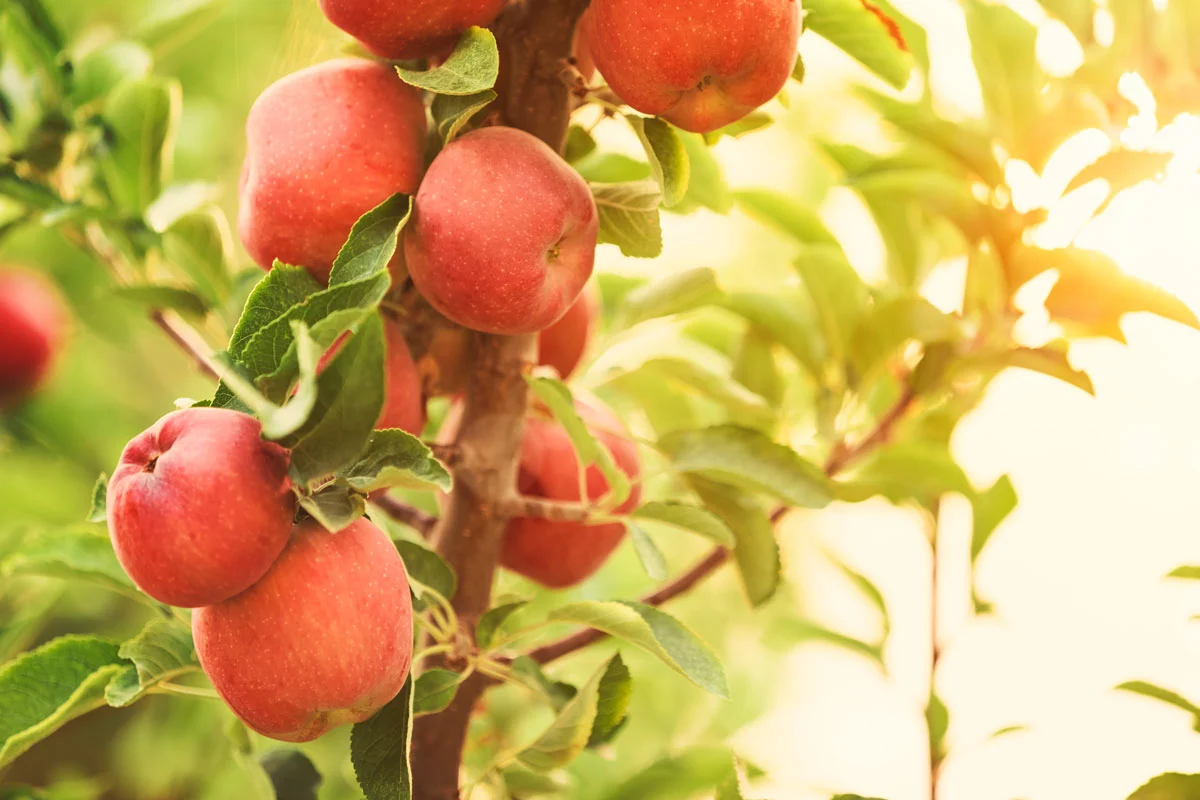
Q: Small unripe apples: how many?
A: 0